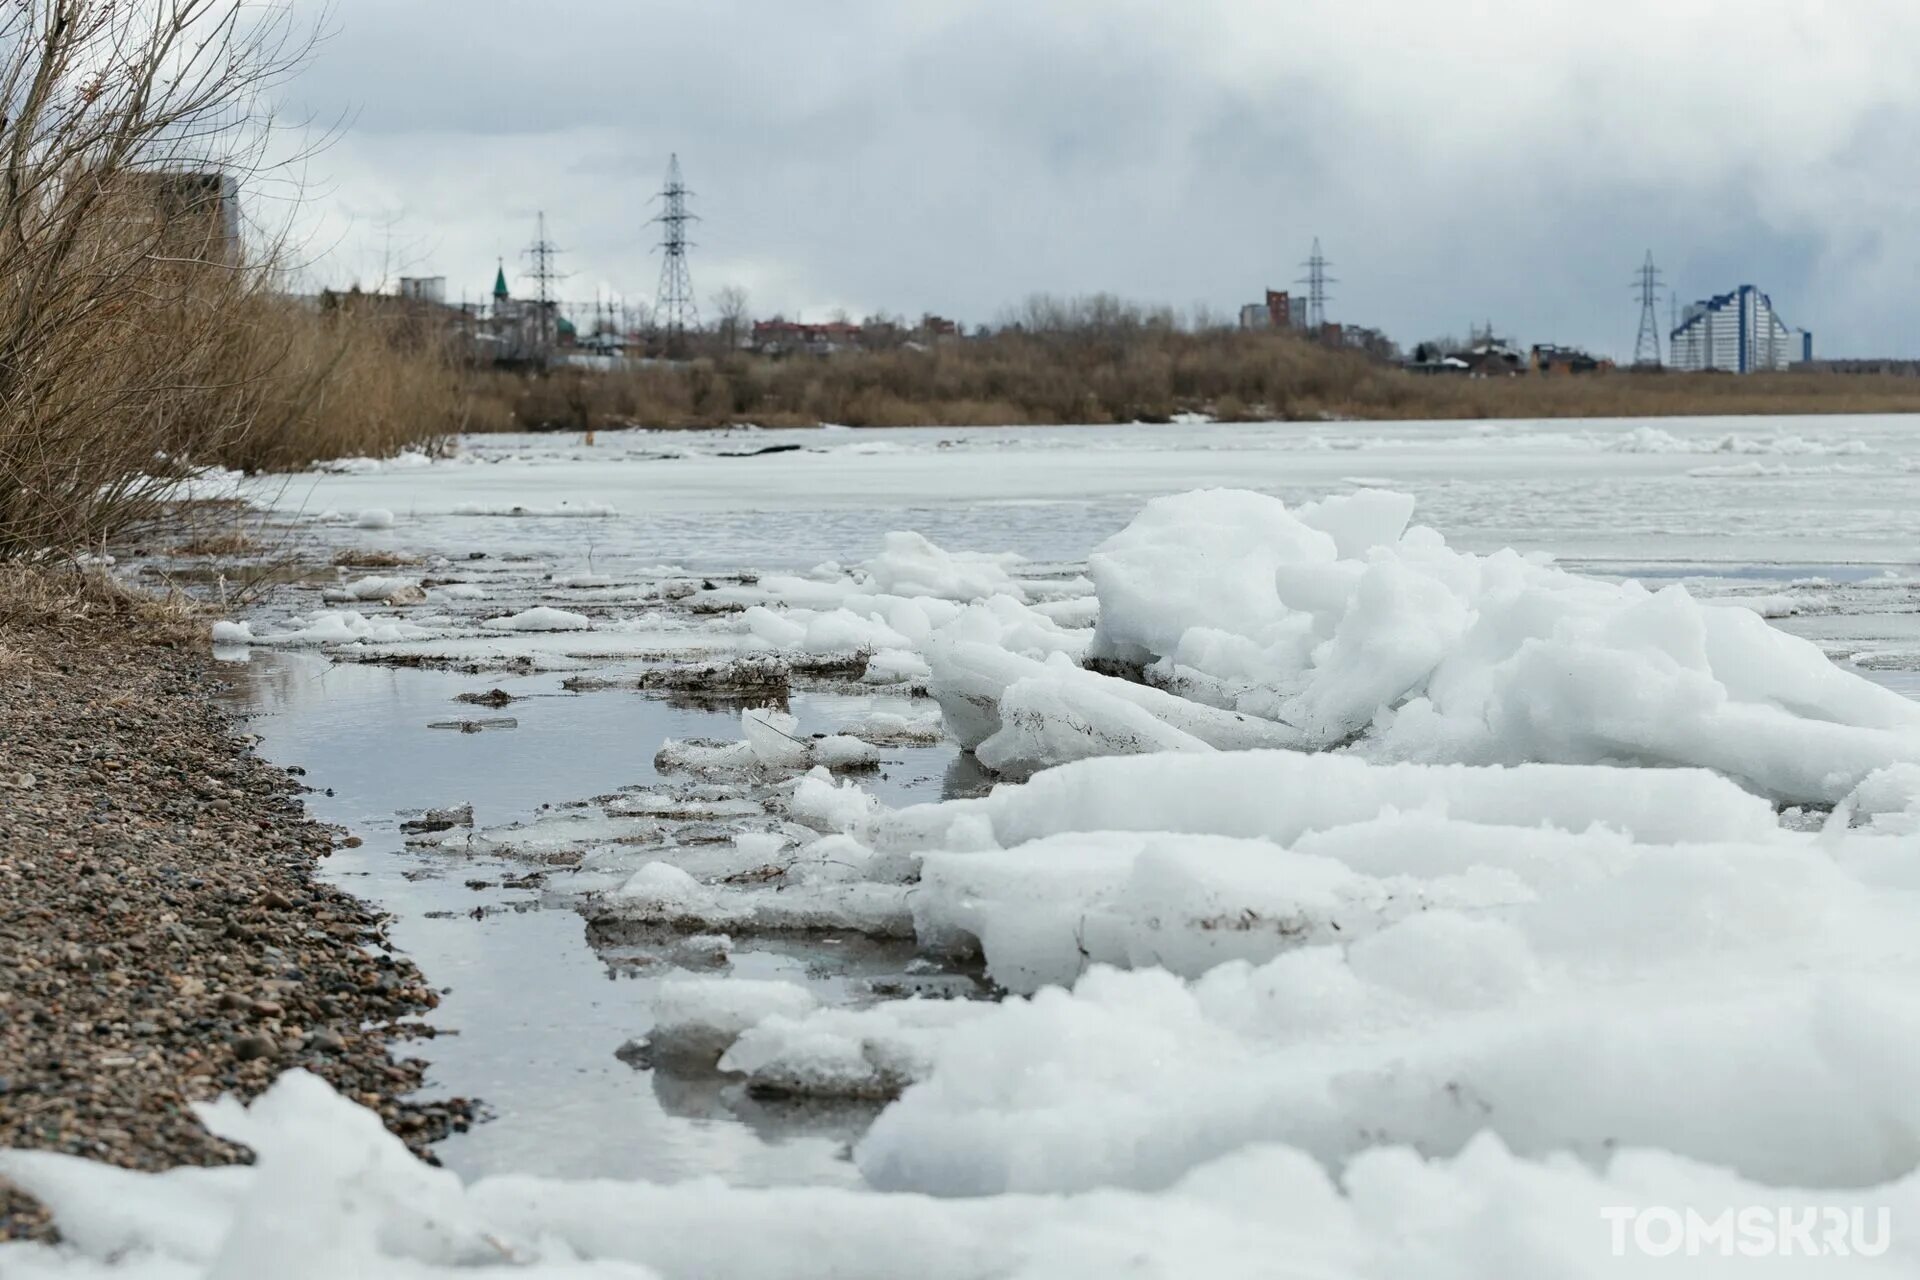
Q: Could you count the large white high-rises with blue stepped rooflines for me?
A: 1